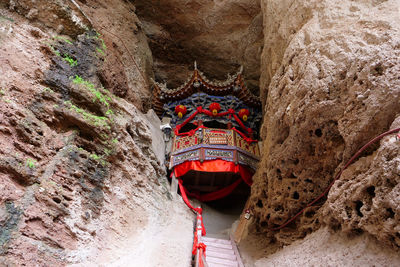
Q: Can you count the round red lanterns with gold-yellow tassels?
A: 3